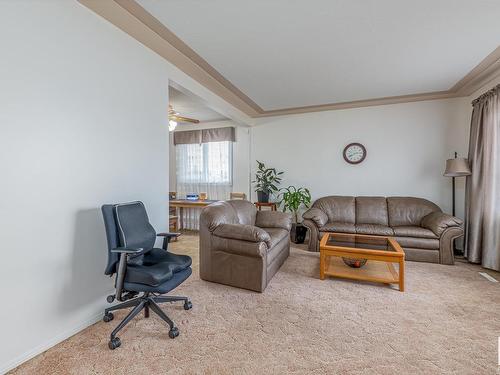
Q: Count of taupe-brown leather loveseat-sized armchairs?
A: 1